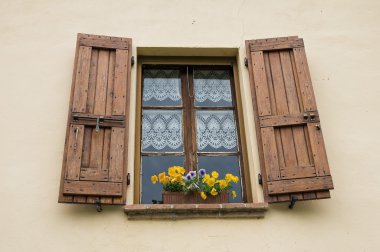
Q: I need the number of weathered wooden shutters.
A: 2